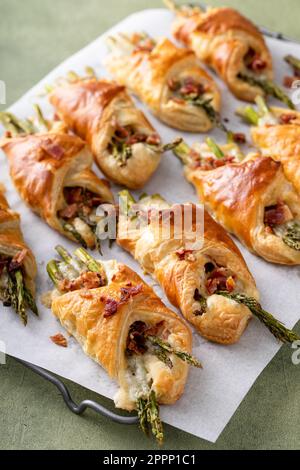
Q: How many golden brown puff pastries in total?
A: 9